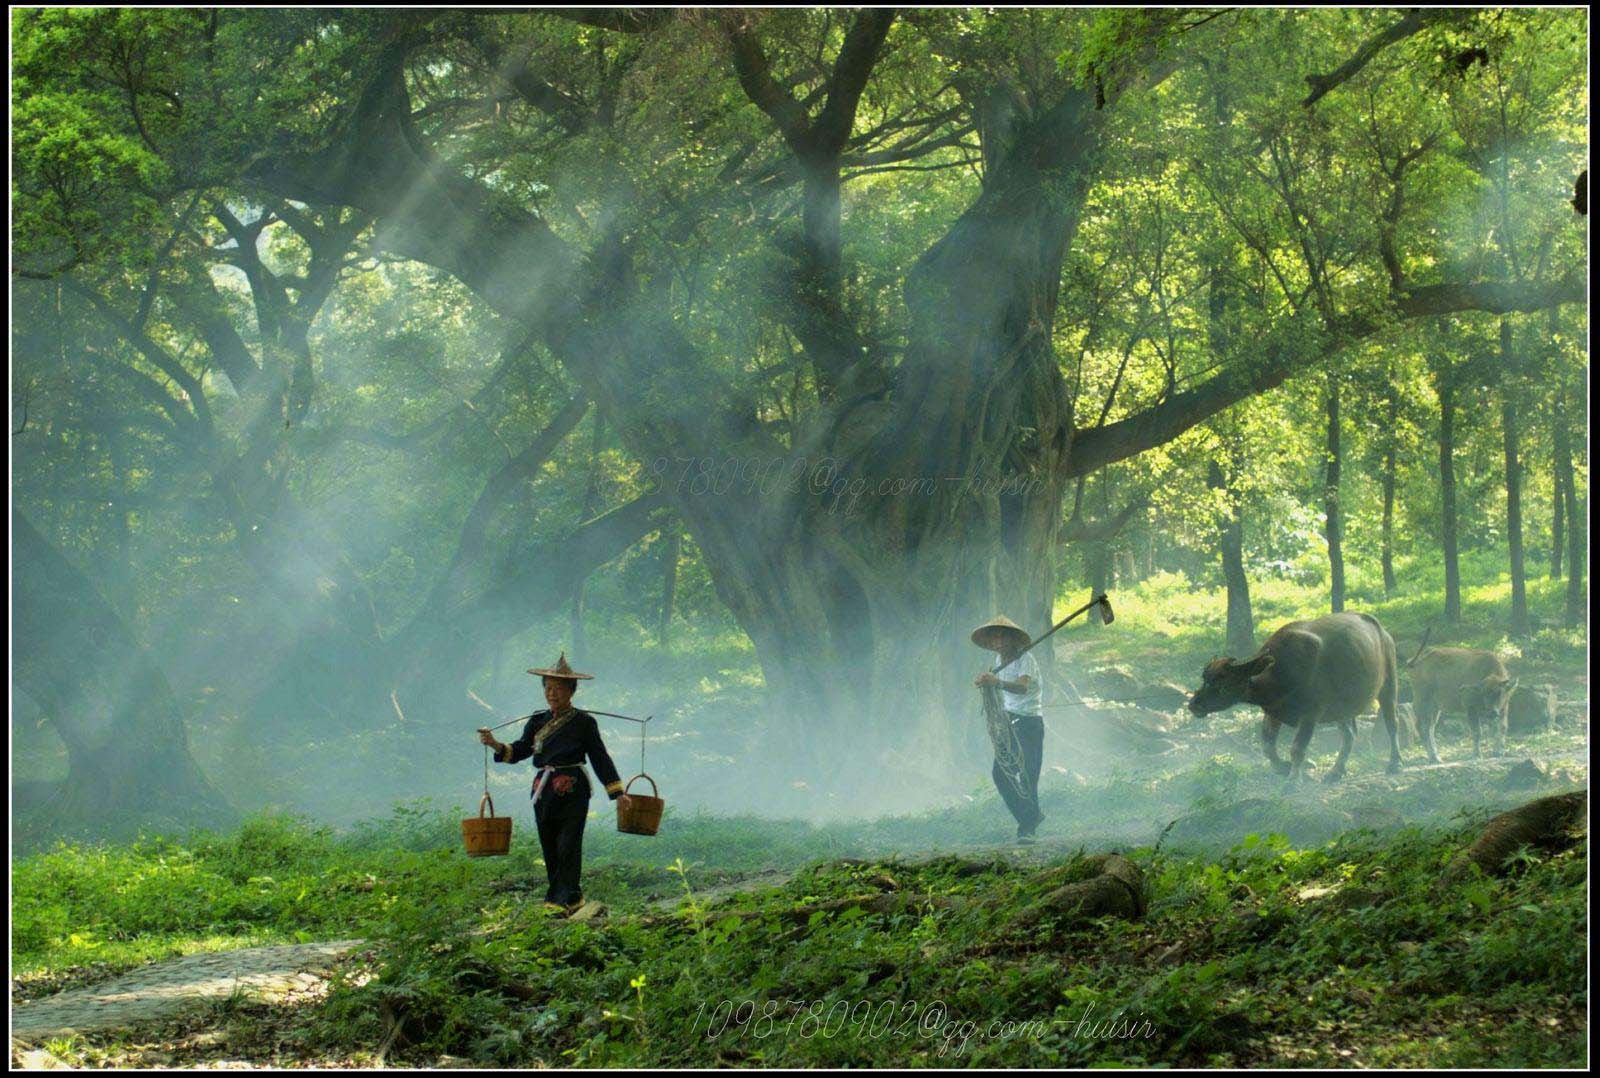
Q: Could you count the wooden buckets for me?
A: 2